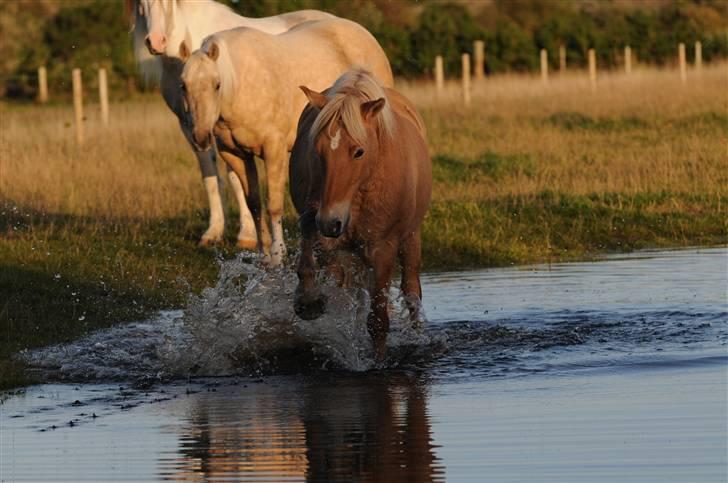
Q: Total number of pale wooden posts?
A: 12